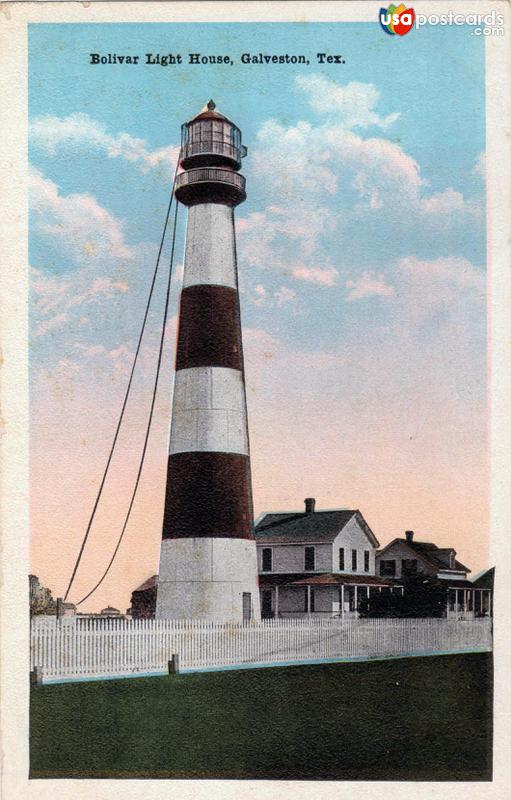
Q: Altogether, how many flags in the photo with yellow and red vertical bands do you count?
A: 0